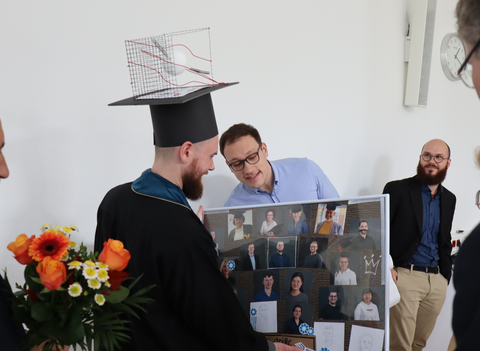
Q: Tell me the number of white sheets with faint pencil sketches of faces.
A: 3